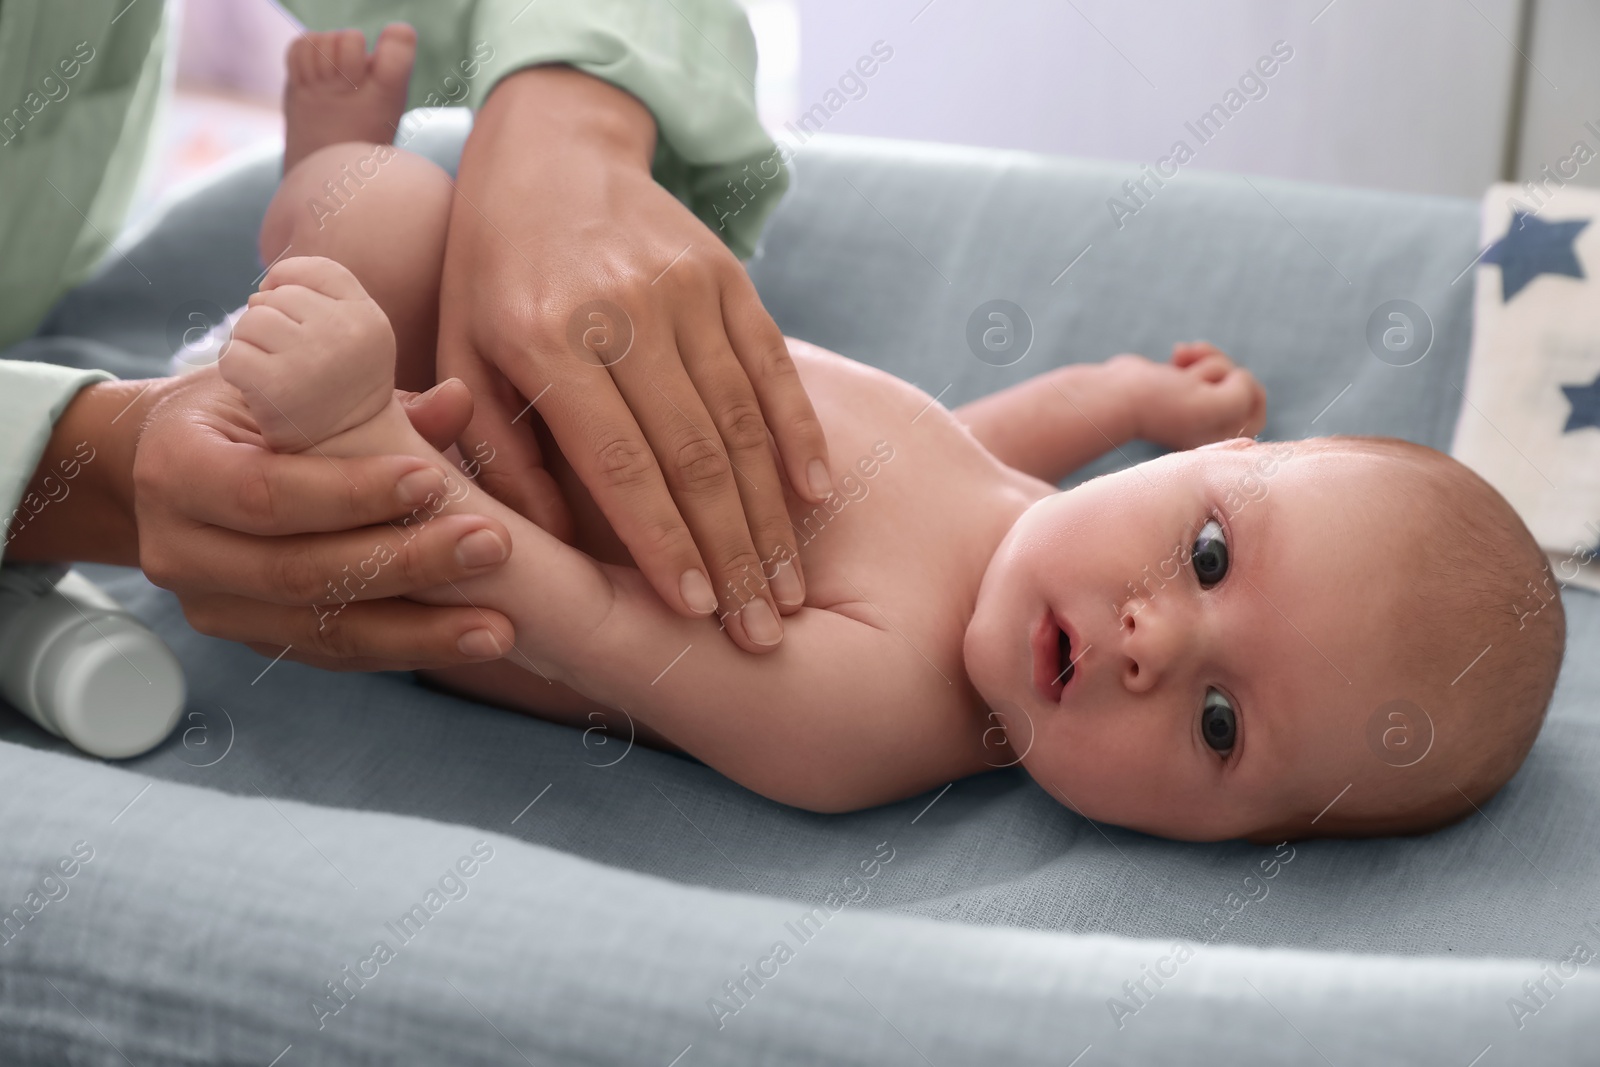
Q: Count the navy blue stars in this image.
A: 2